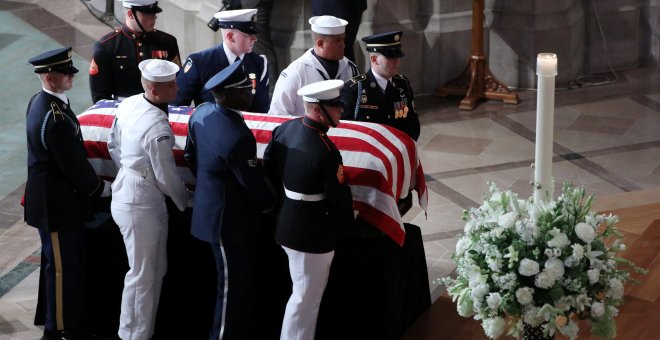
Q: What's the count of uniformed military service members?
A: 8